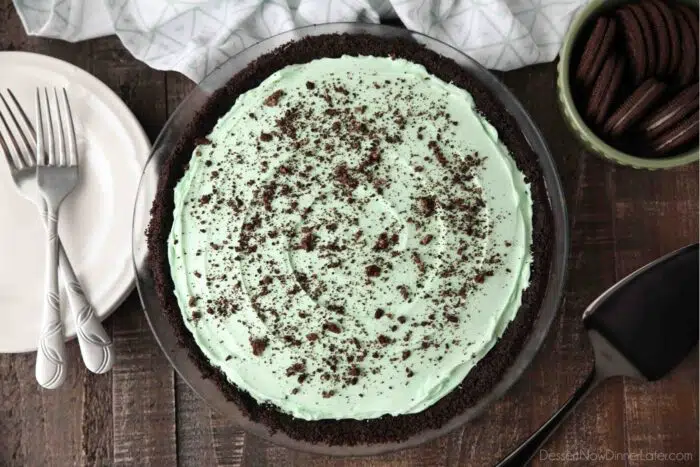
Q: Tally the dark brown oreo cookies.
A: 8